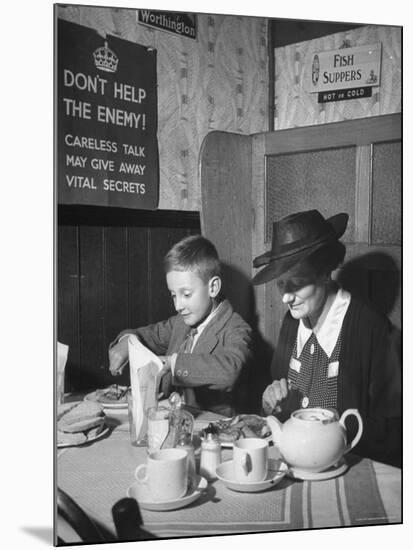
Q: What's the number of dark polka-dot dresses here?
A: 1